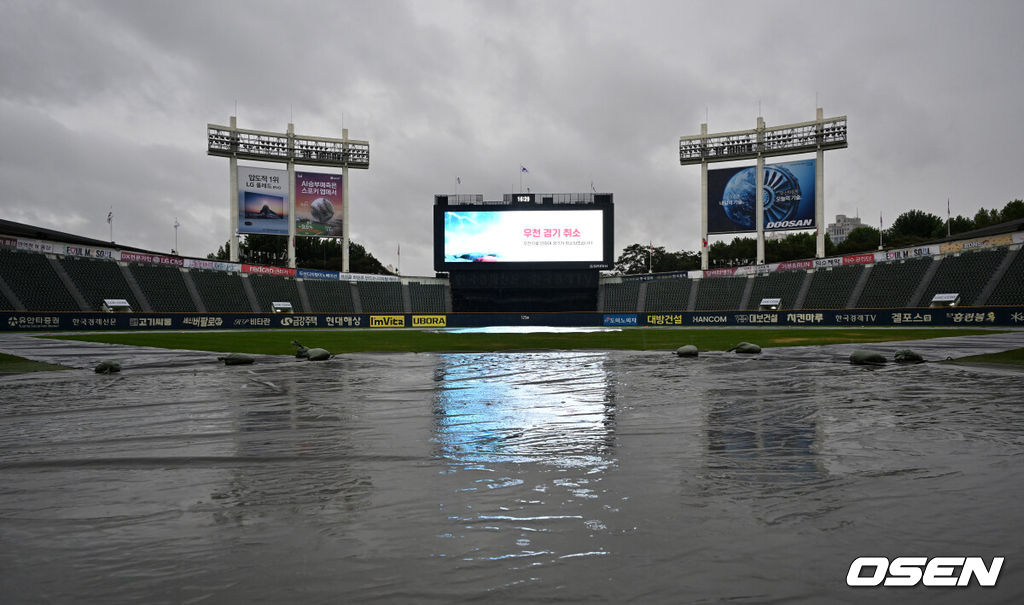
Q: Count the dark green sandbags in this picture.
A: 8